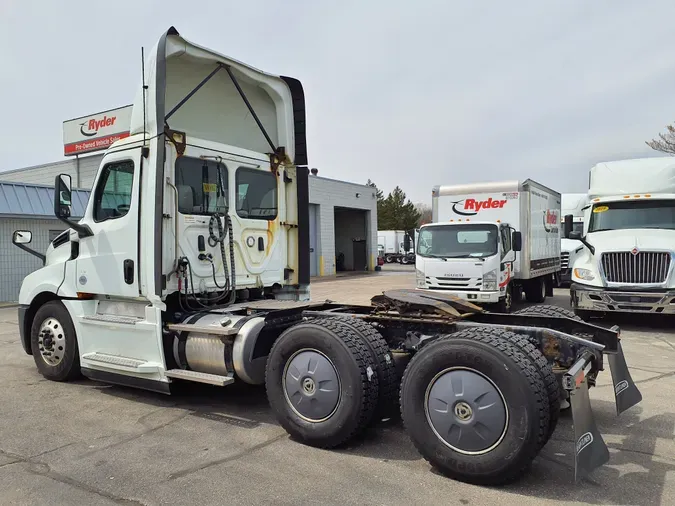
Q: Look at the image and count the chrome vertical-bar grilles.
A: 1